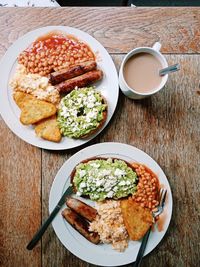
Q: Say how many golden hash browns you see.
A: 4